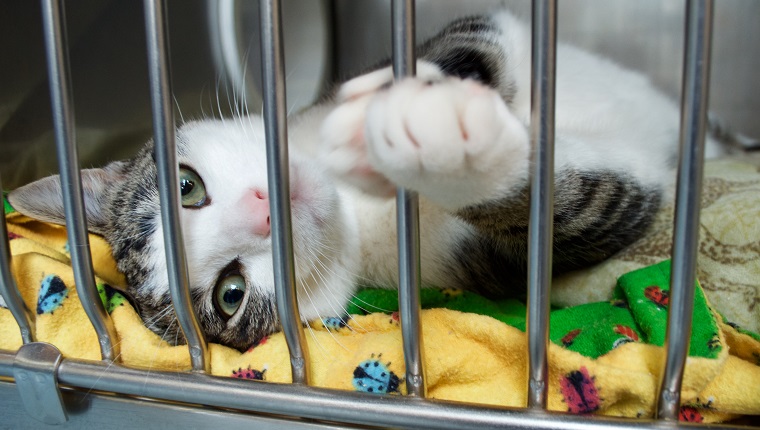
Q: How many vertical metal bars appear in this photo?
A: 7